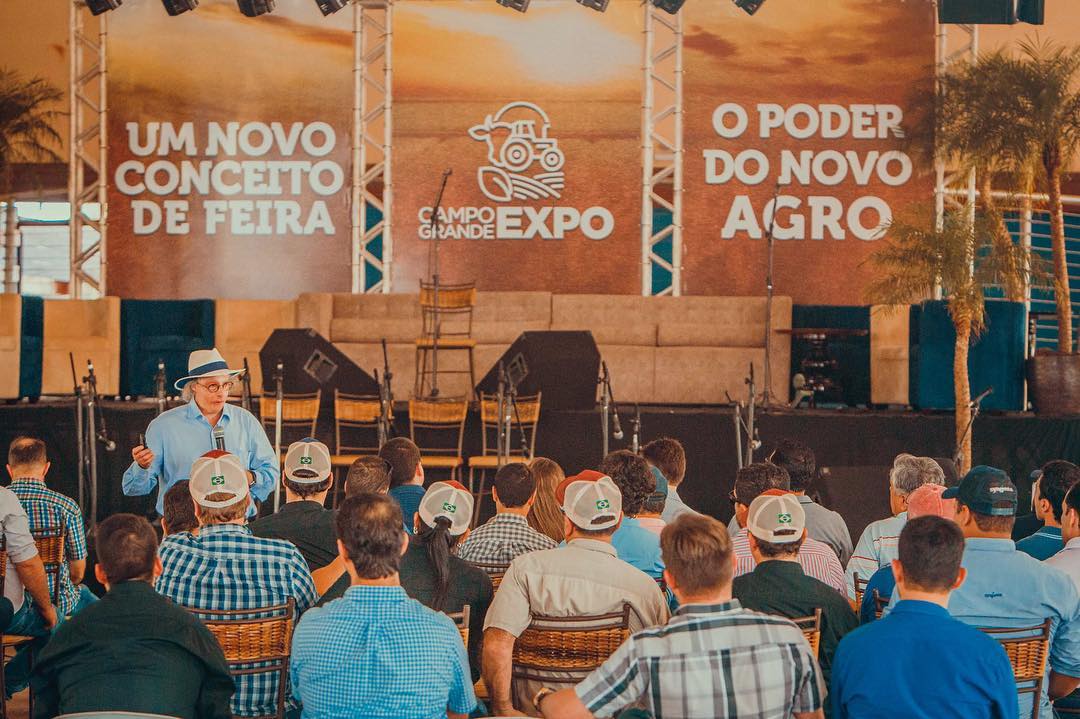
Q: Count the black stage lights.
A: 8